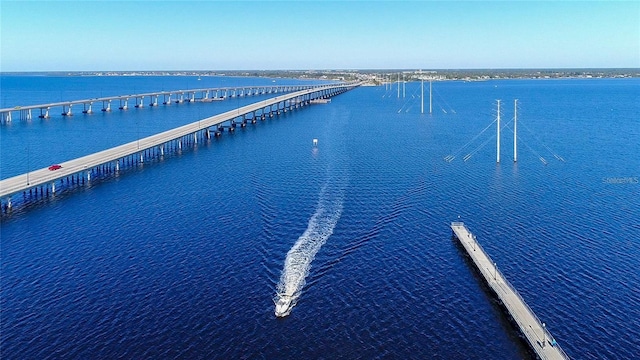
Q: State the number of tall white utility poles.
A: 8